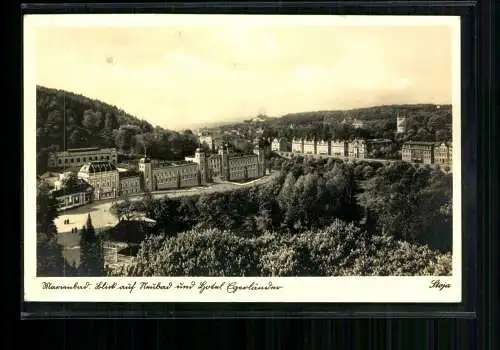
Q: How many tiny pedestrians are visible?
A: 4